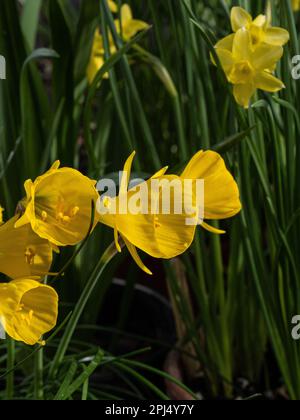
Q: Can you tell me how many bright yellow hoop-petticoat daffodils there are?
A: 5